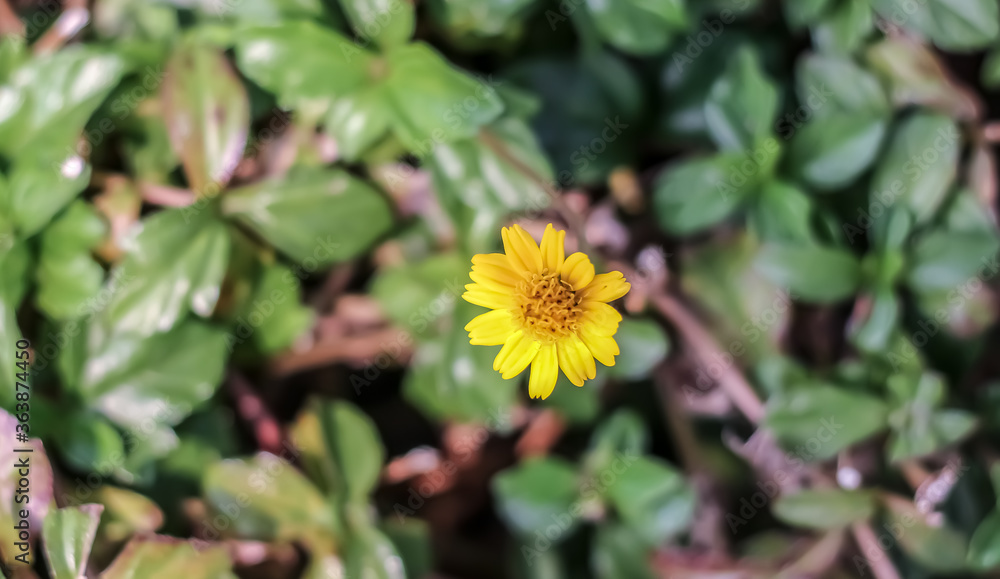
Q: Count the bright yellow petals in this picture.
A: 12